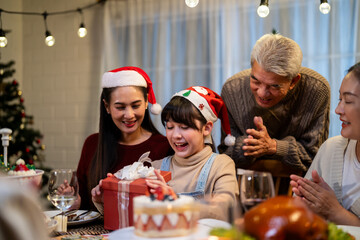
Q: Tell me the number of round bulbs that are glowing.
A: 6